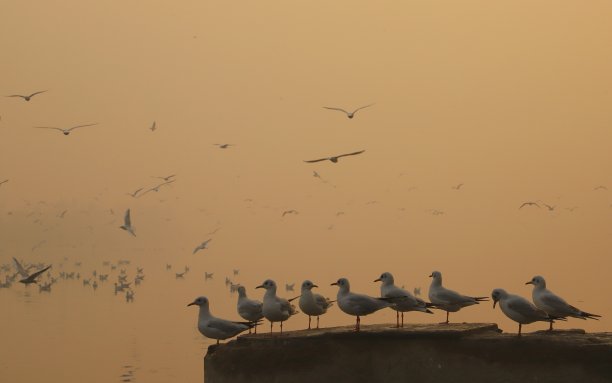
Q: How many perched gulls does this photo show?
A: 9